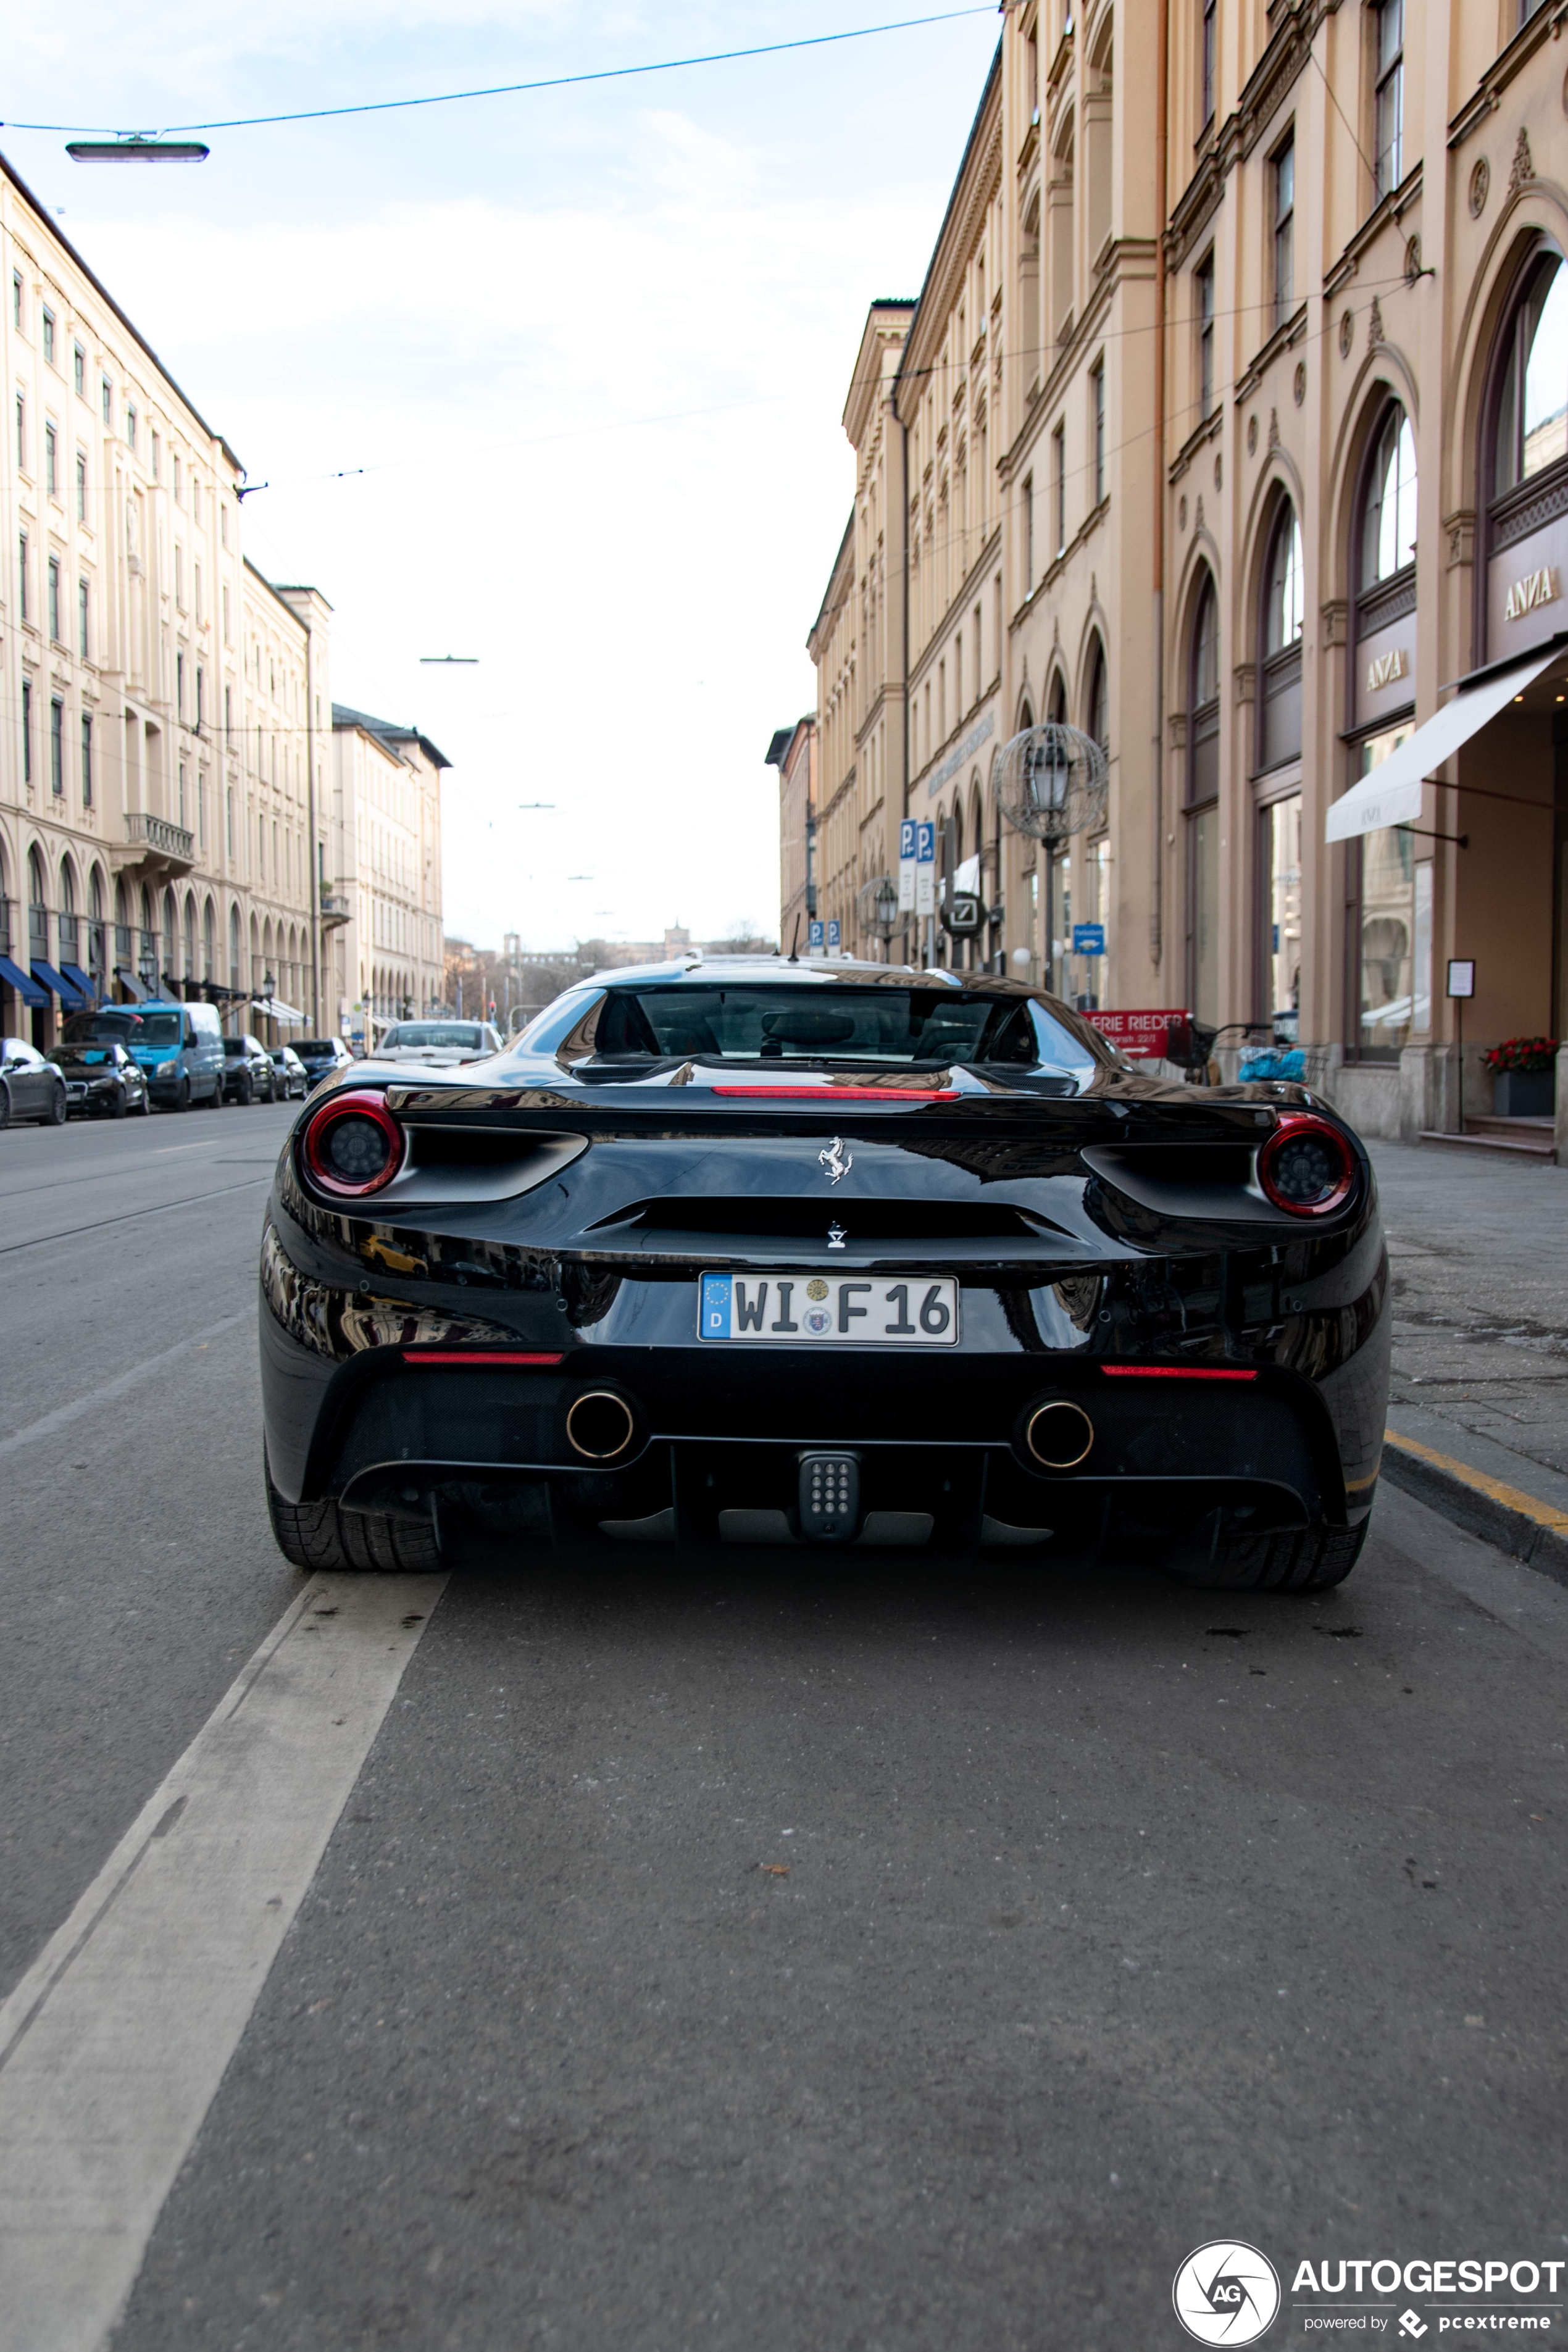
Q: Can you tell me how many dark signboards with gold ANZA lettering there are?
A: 2